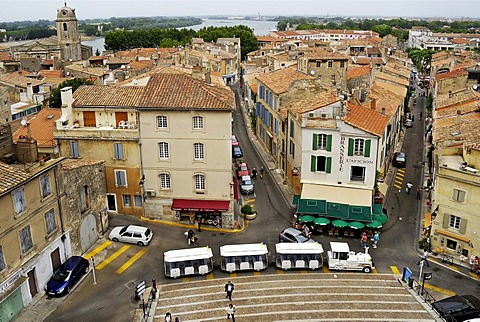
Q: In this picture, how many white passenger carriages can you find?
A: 3